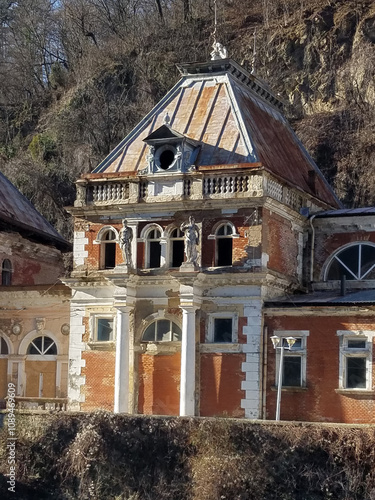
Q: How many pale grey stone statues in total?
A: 2